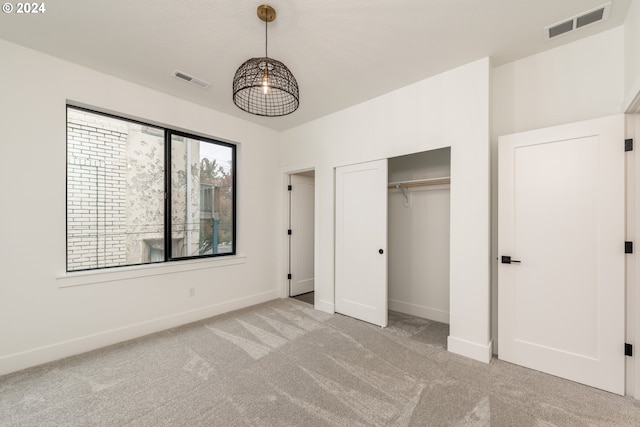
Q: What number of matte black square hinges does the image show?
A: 6